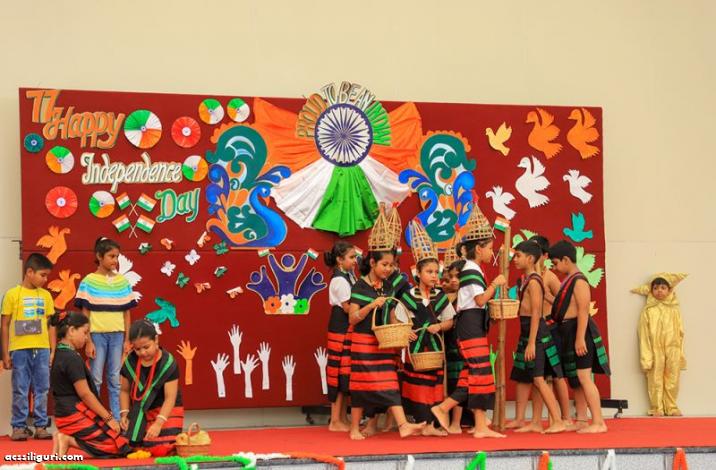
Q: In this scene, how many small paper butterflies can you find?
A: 10